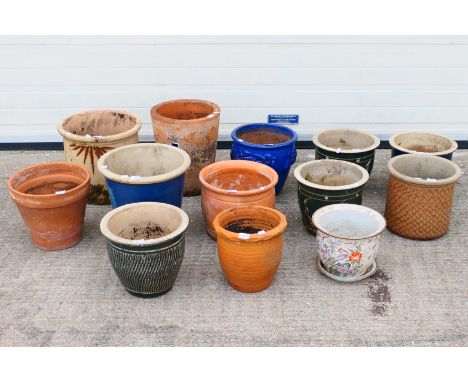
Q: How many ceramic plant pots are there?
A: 13